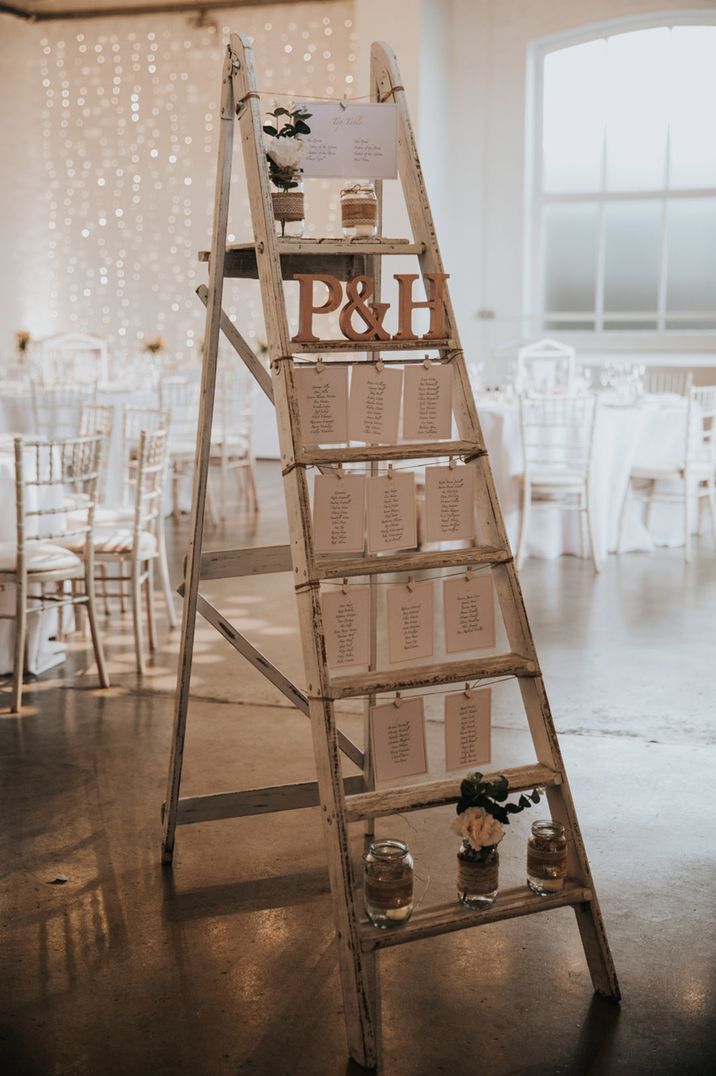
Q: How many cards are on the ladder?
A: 12